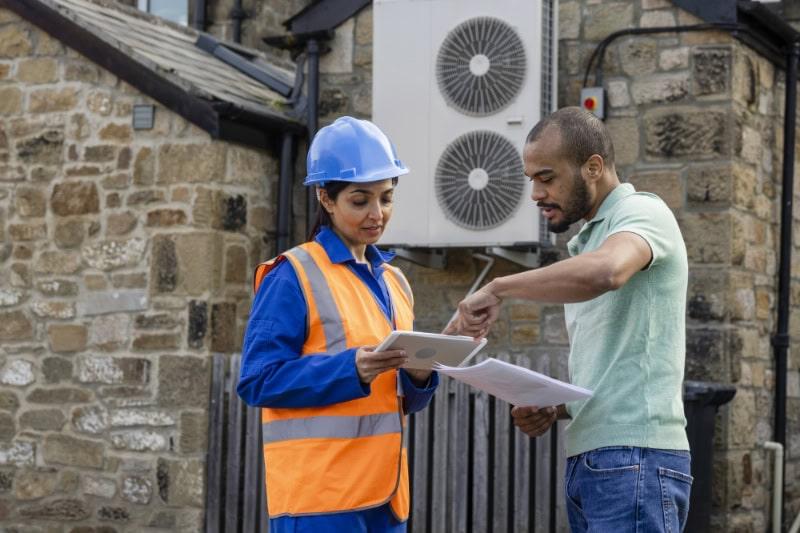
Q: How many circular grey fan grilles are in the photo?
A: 2